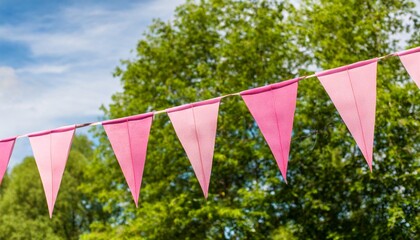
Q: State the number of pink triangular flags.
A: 7